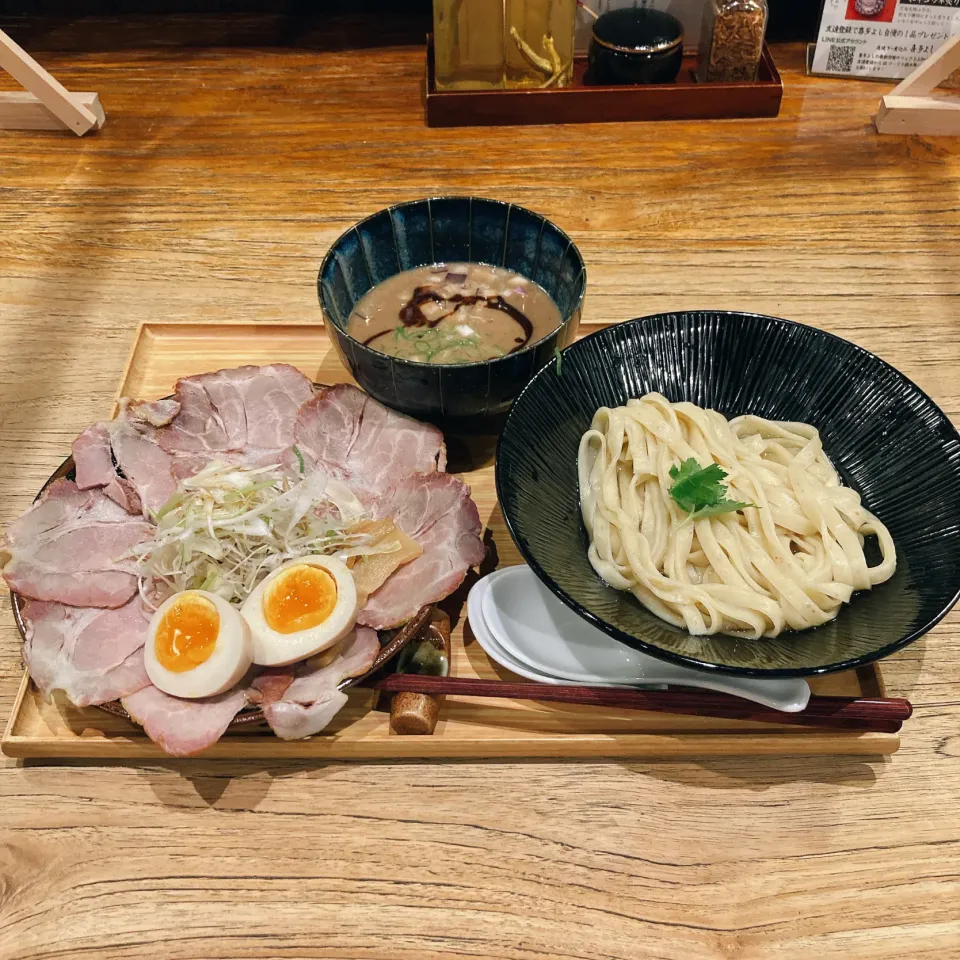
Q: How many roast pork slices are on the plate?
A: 8